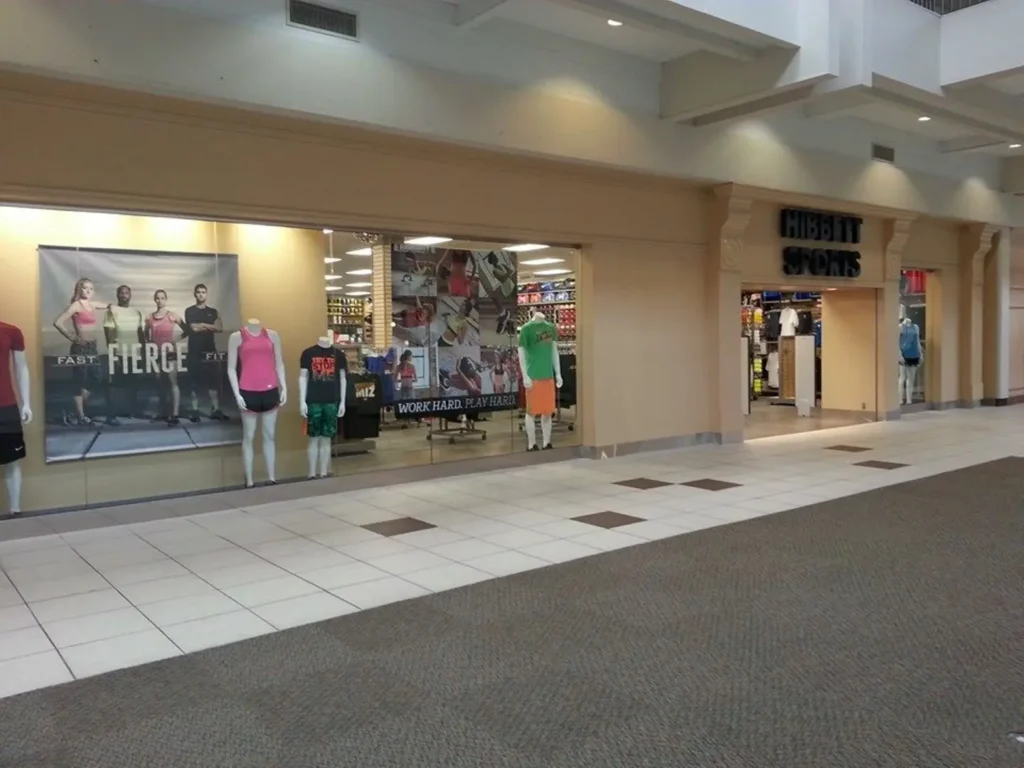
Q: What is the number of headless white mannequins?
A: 5